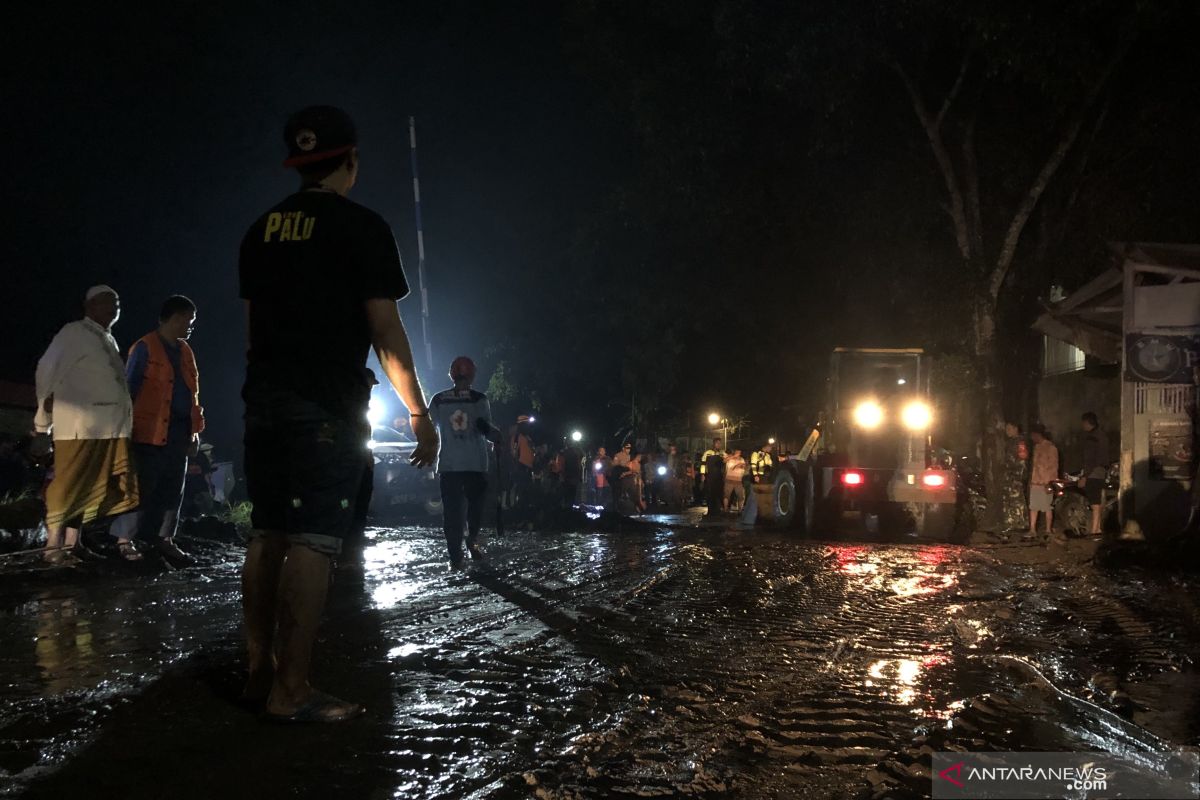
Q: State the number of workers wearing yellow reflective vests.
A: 2